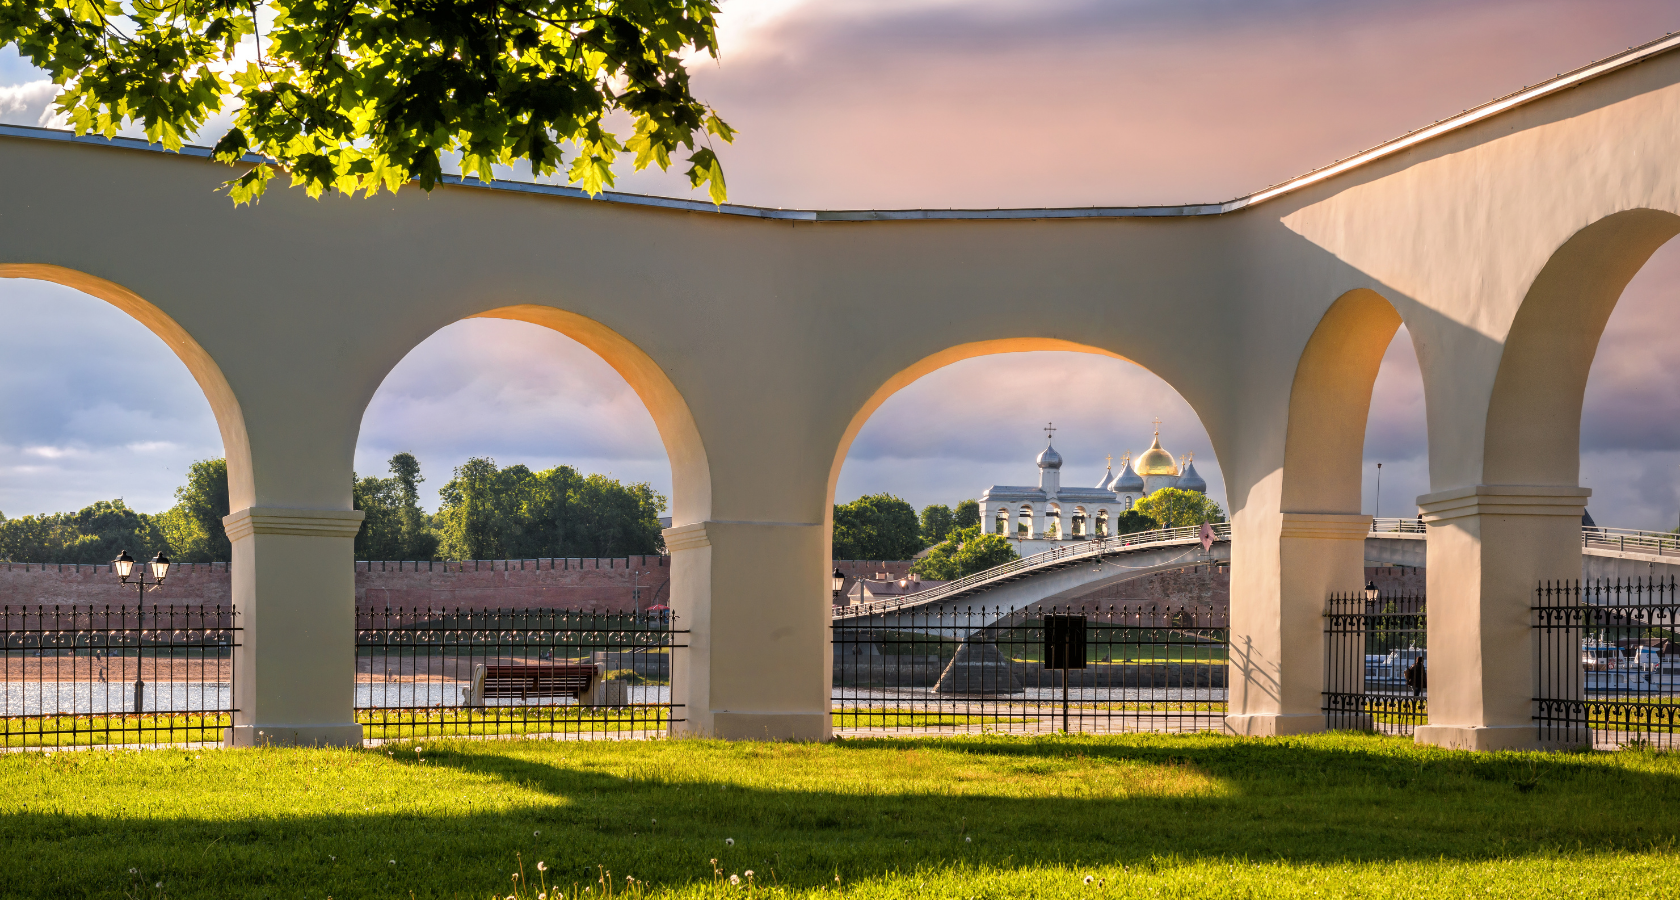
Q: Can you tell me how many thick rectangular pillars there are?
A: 4